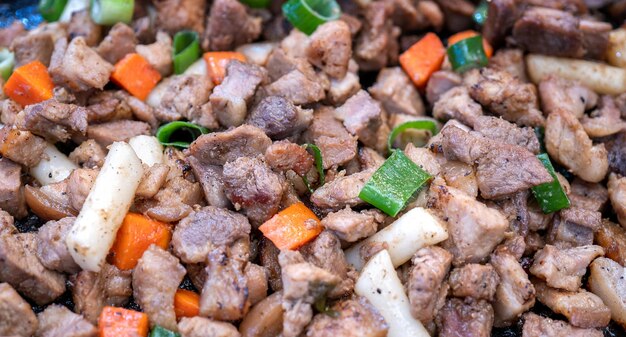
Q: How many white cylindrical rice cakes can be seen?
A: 6